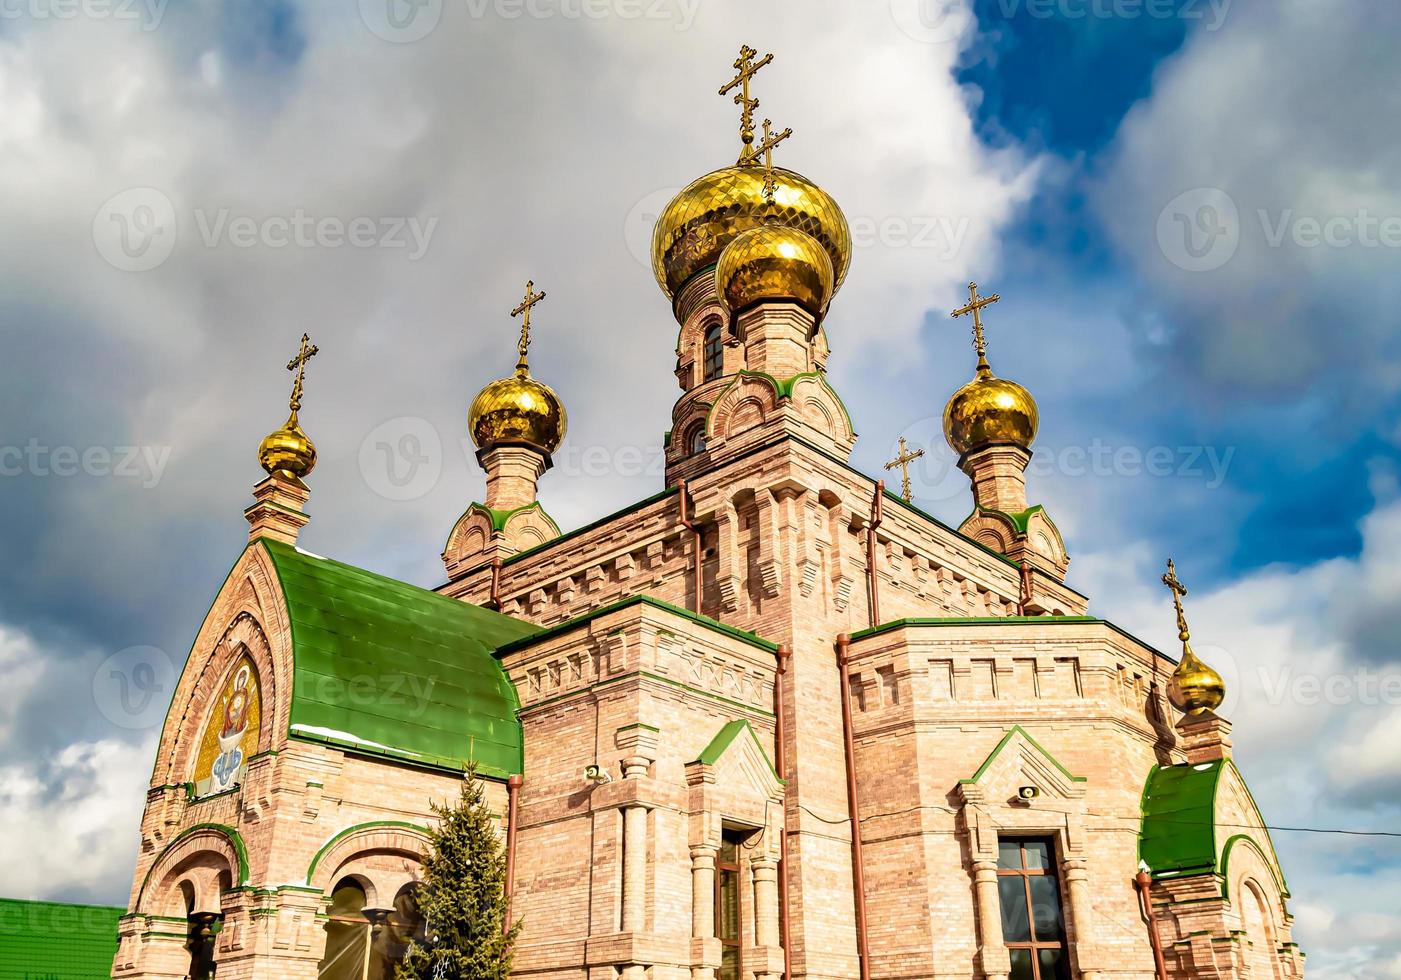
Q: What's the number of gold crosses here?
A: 7